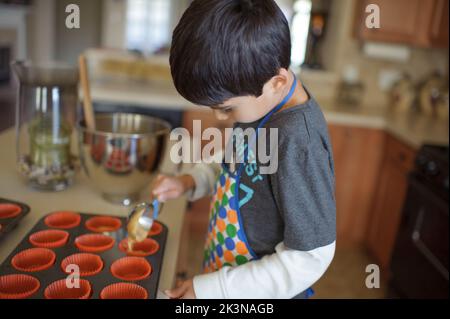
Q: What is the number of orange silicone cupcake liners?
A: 13